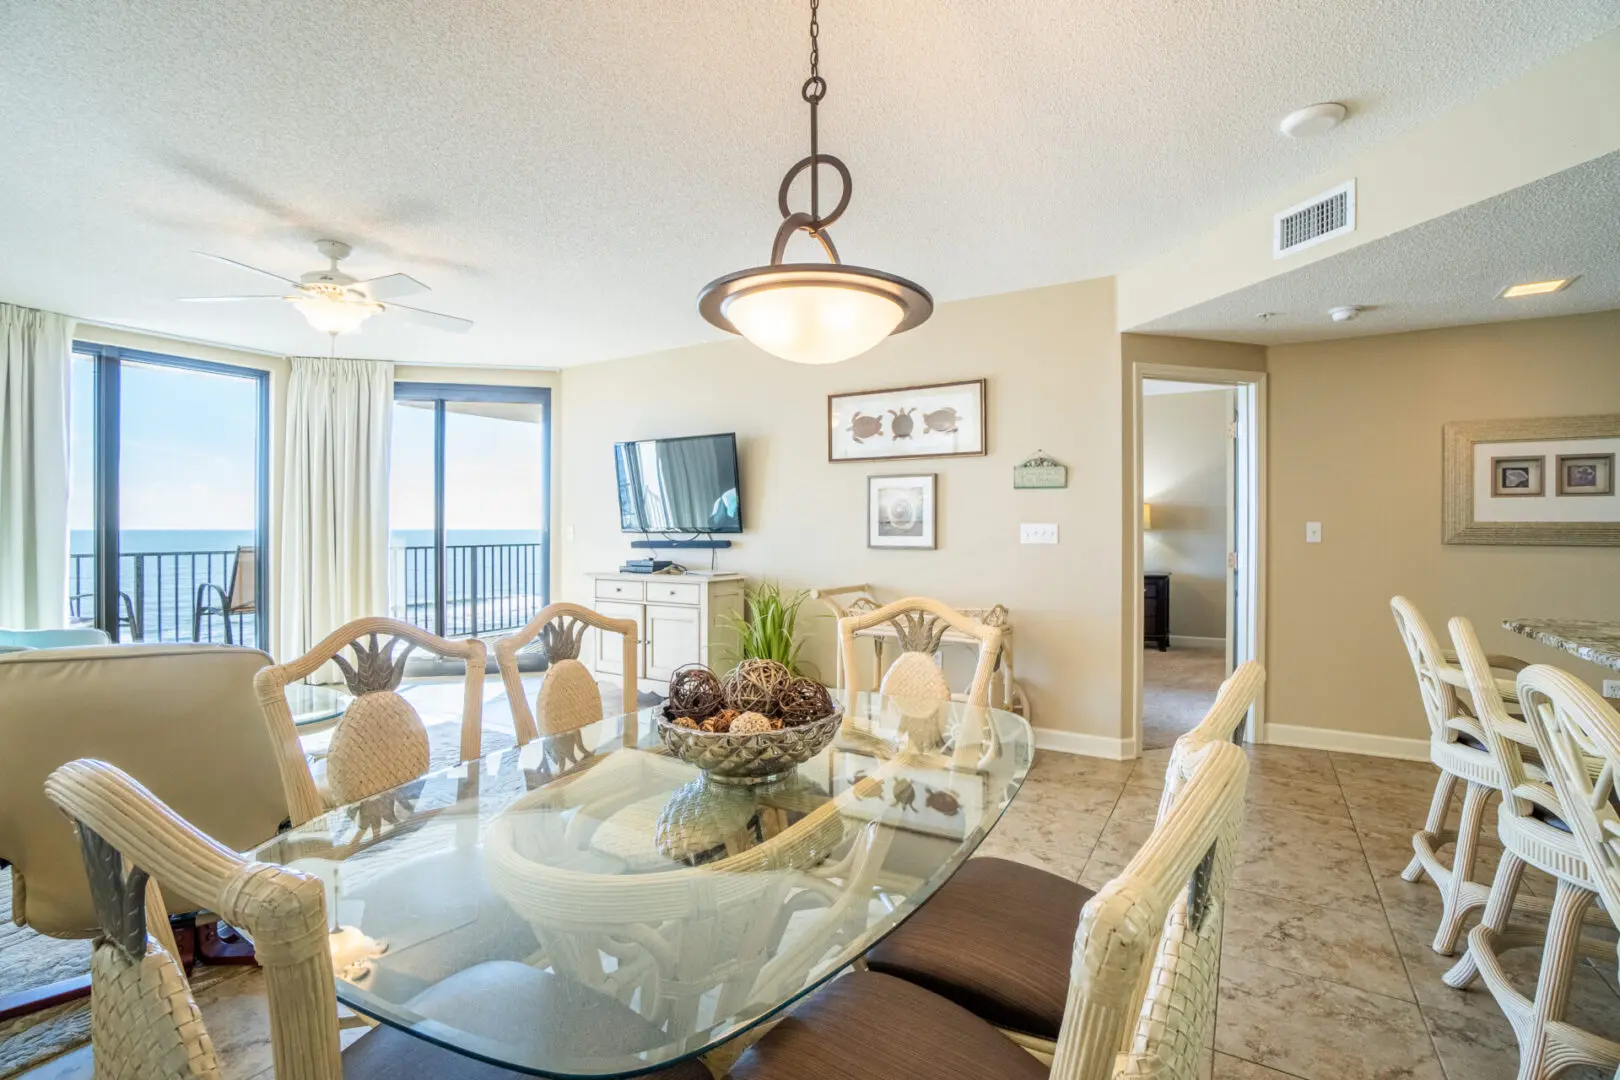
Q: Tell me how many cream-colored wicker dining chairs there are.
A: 6